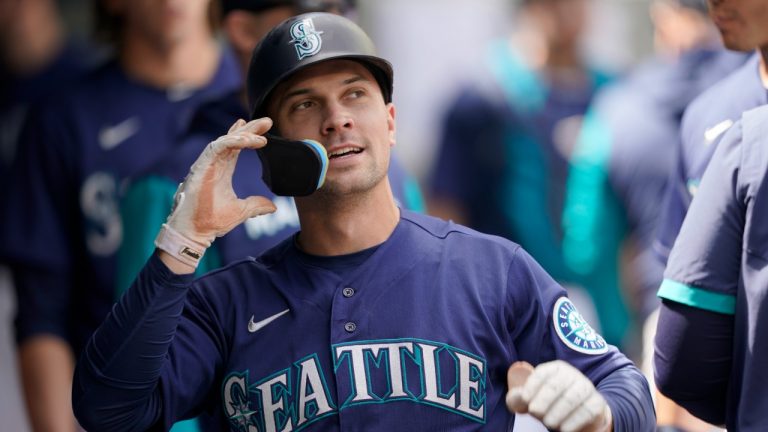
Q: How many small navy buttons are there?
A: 2